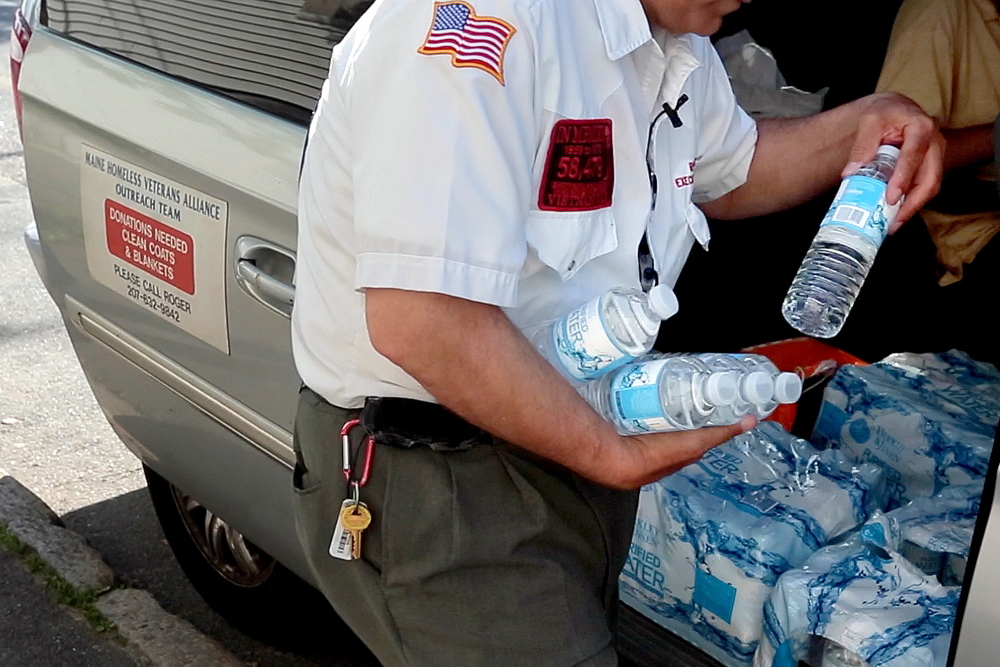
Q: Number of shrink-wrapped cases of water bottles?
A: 4